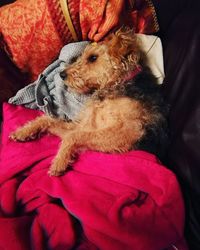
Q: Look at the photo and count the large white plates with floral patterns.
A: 0